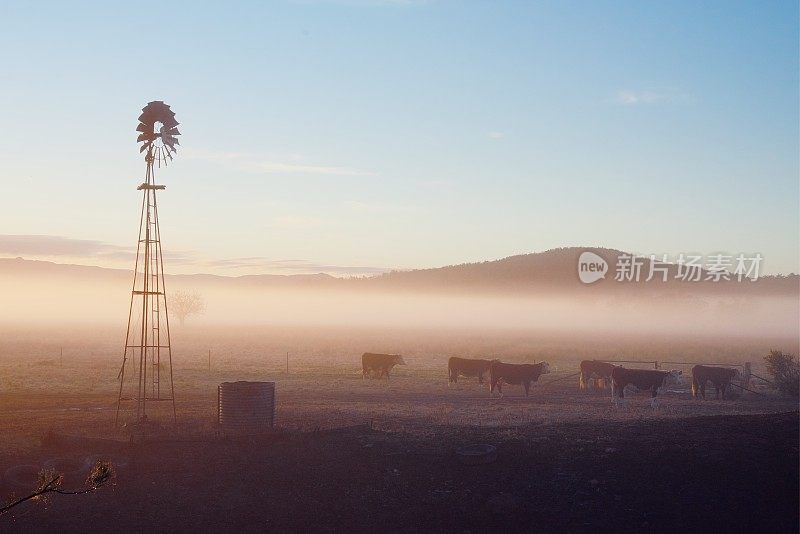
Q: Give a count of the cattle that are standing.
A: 6